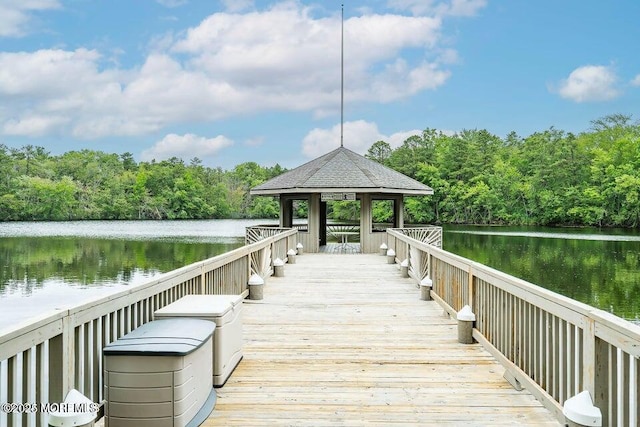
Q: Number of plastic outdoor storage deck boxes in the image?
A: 2